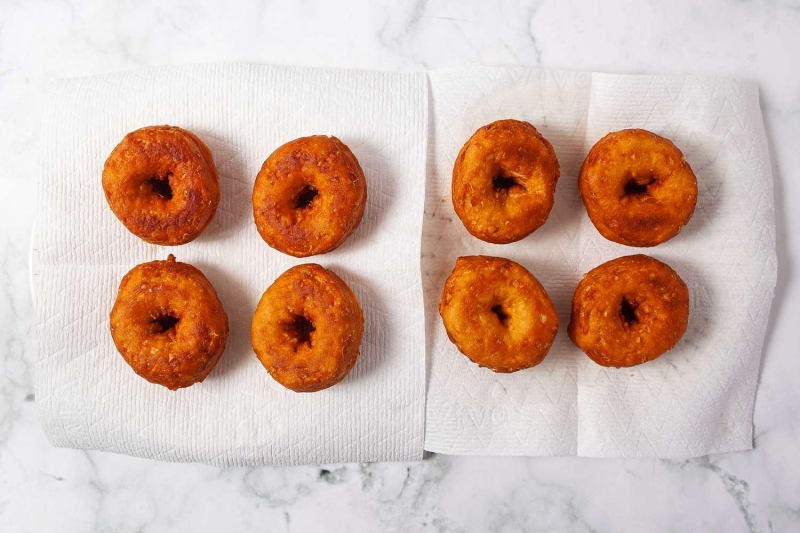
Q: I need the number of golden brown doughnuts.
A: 8